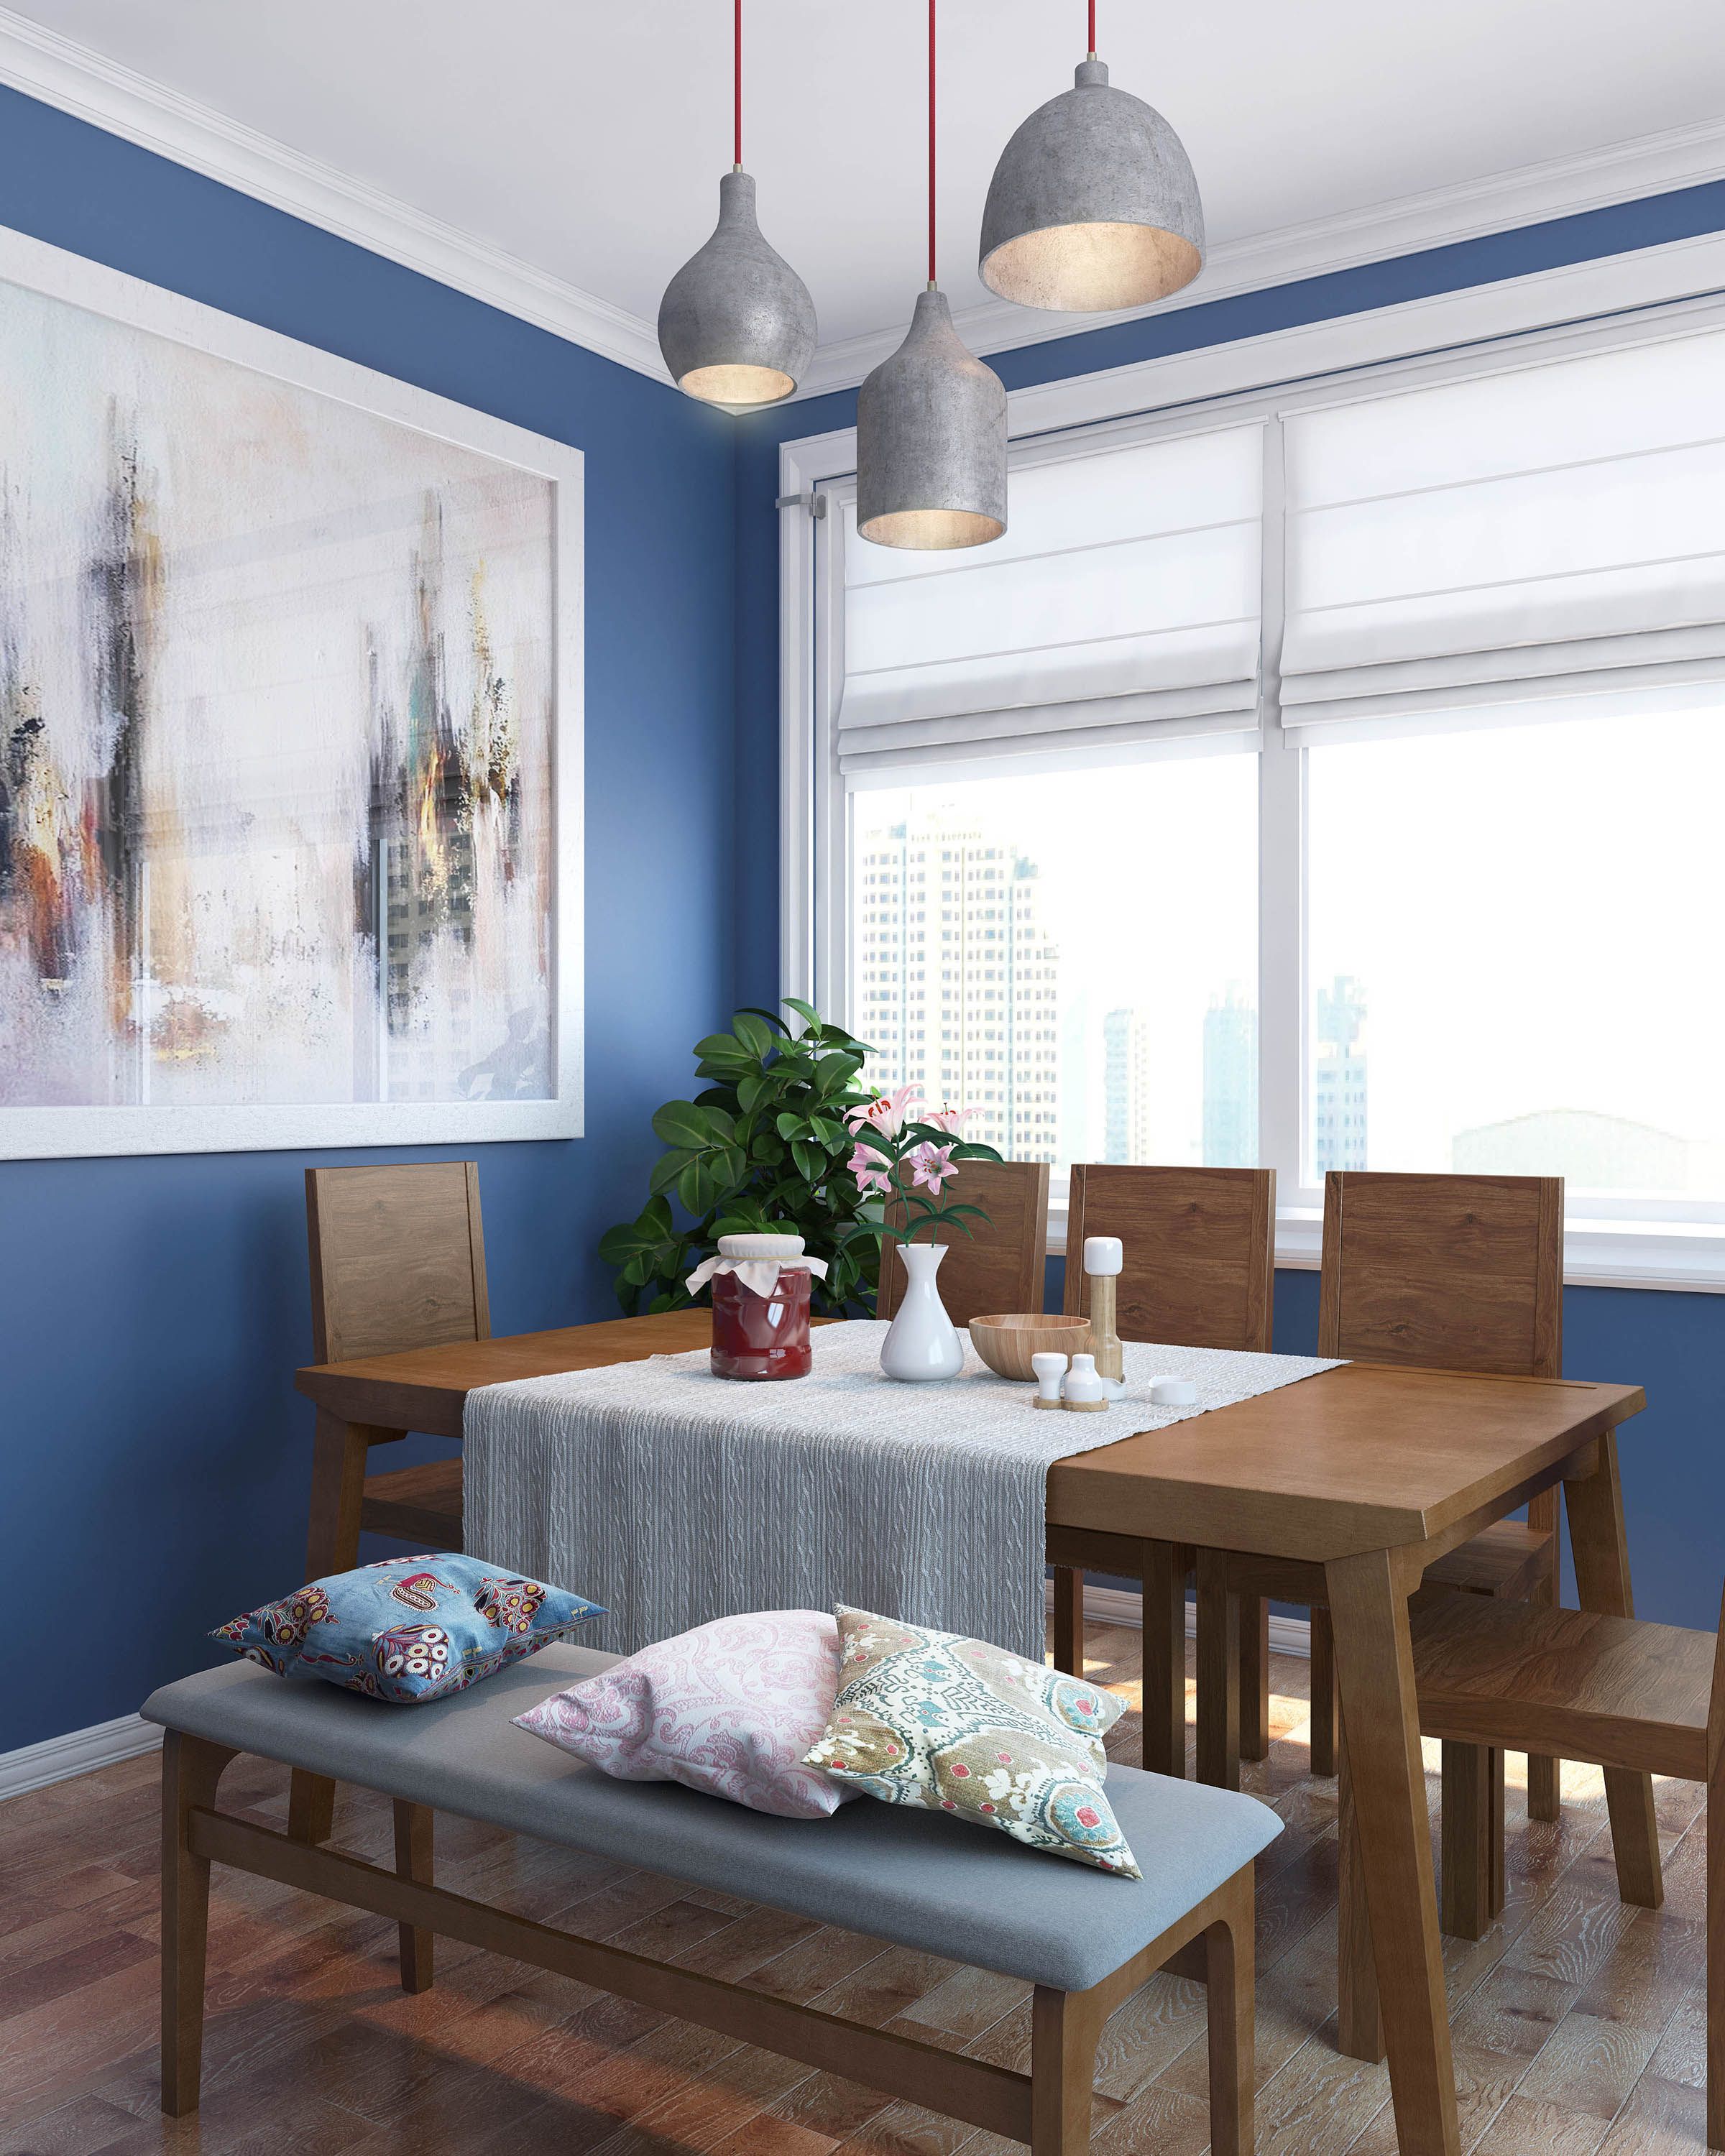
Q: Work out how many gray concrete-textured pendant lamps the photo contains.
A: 3